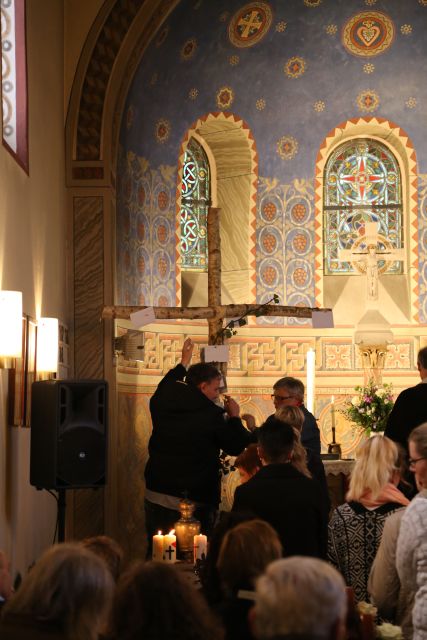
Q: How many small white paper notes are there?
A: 3